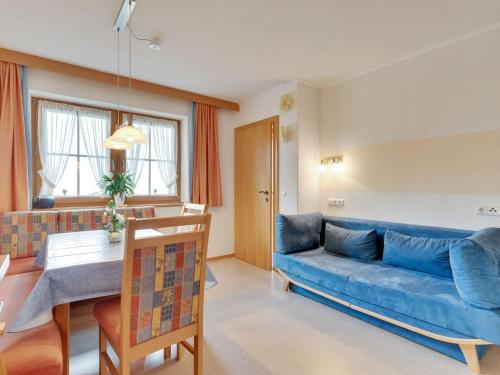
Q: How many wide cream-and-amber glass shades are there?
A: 2